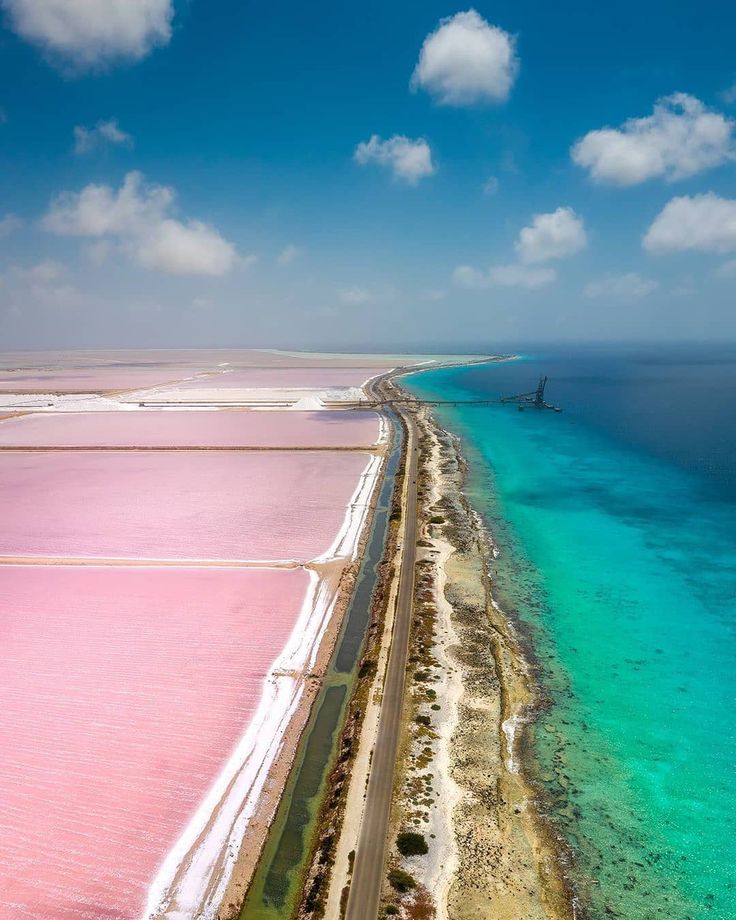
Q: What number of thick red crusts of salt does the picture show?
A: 0